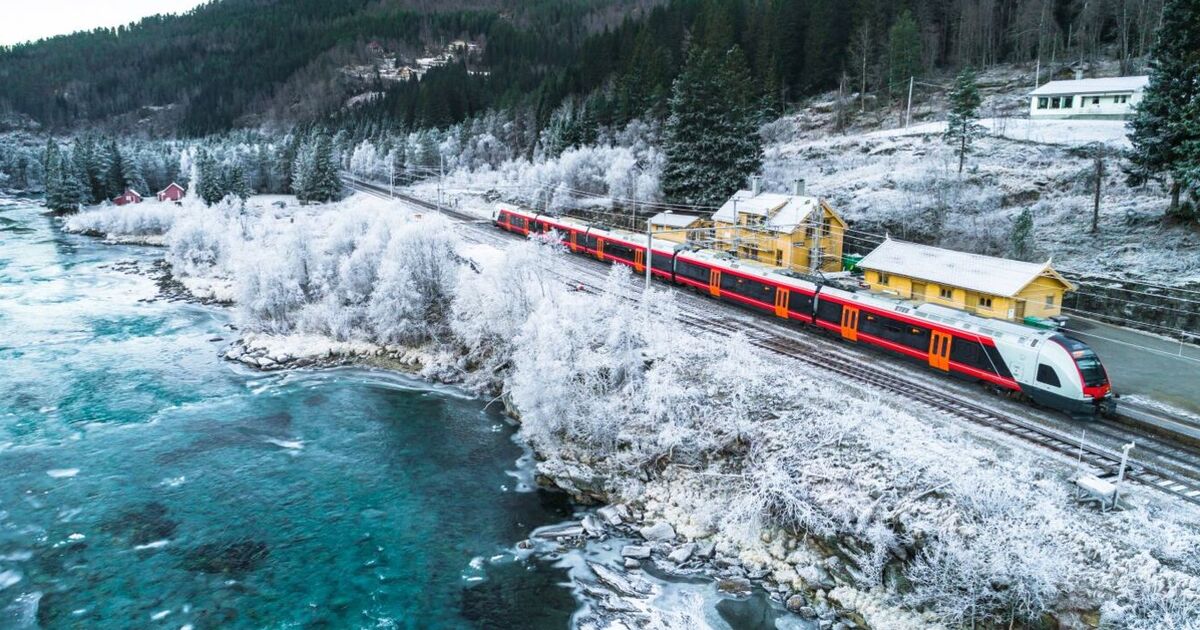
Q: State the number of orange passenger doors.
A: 10